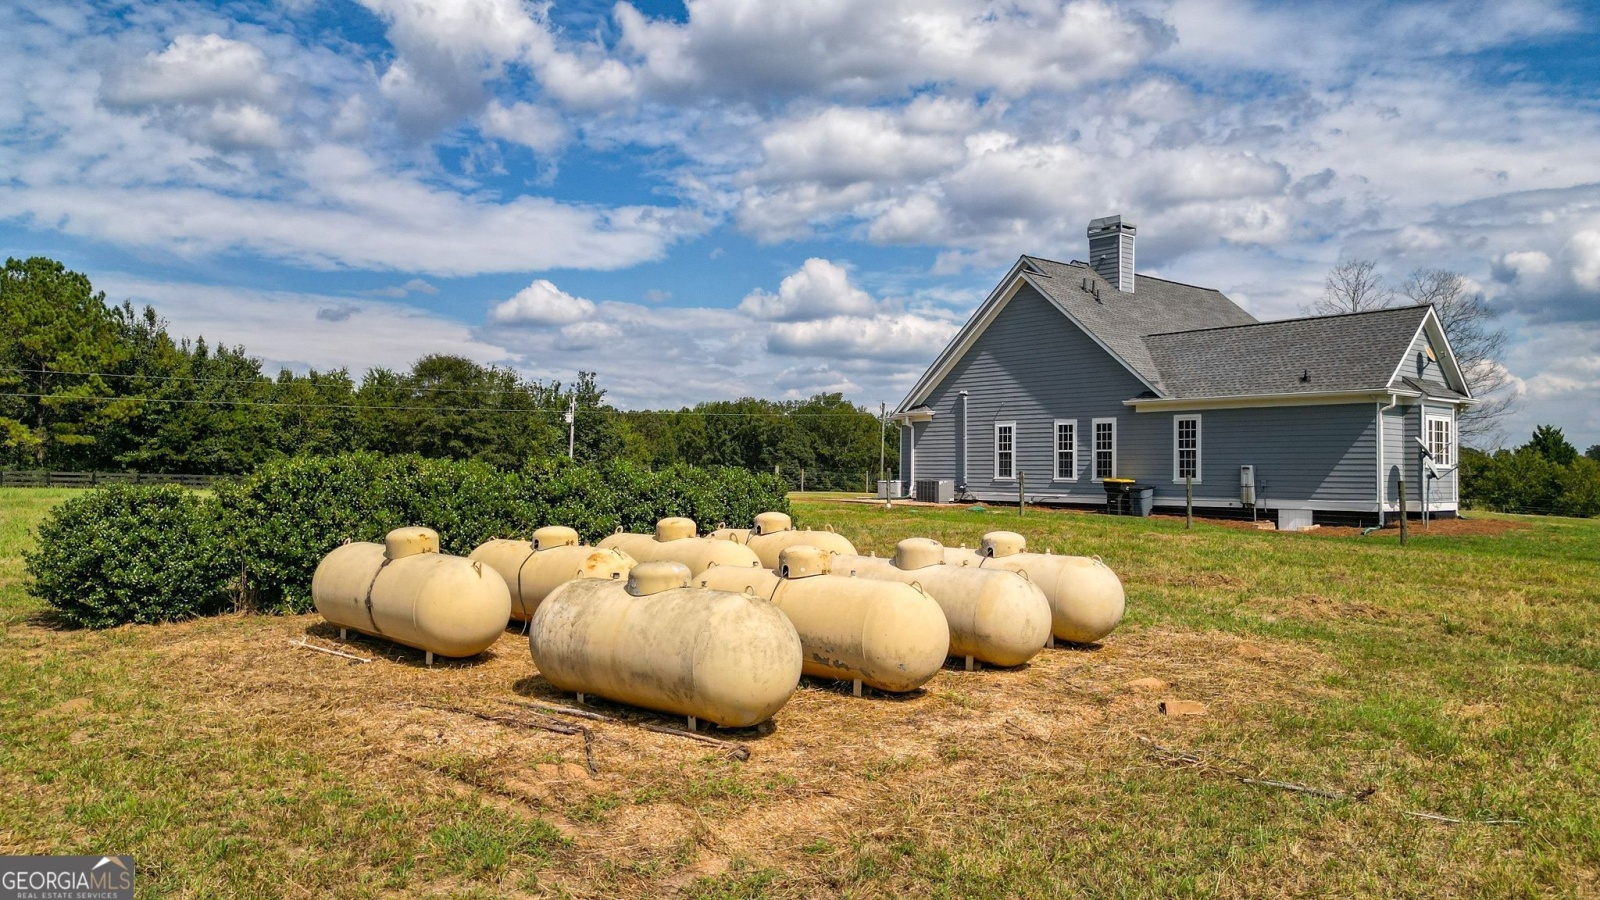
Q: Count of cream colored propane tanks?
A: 8